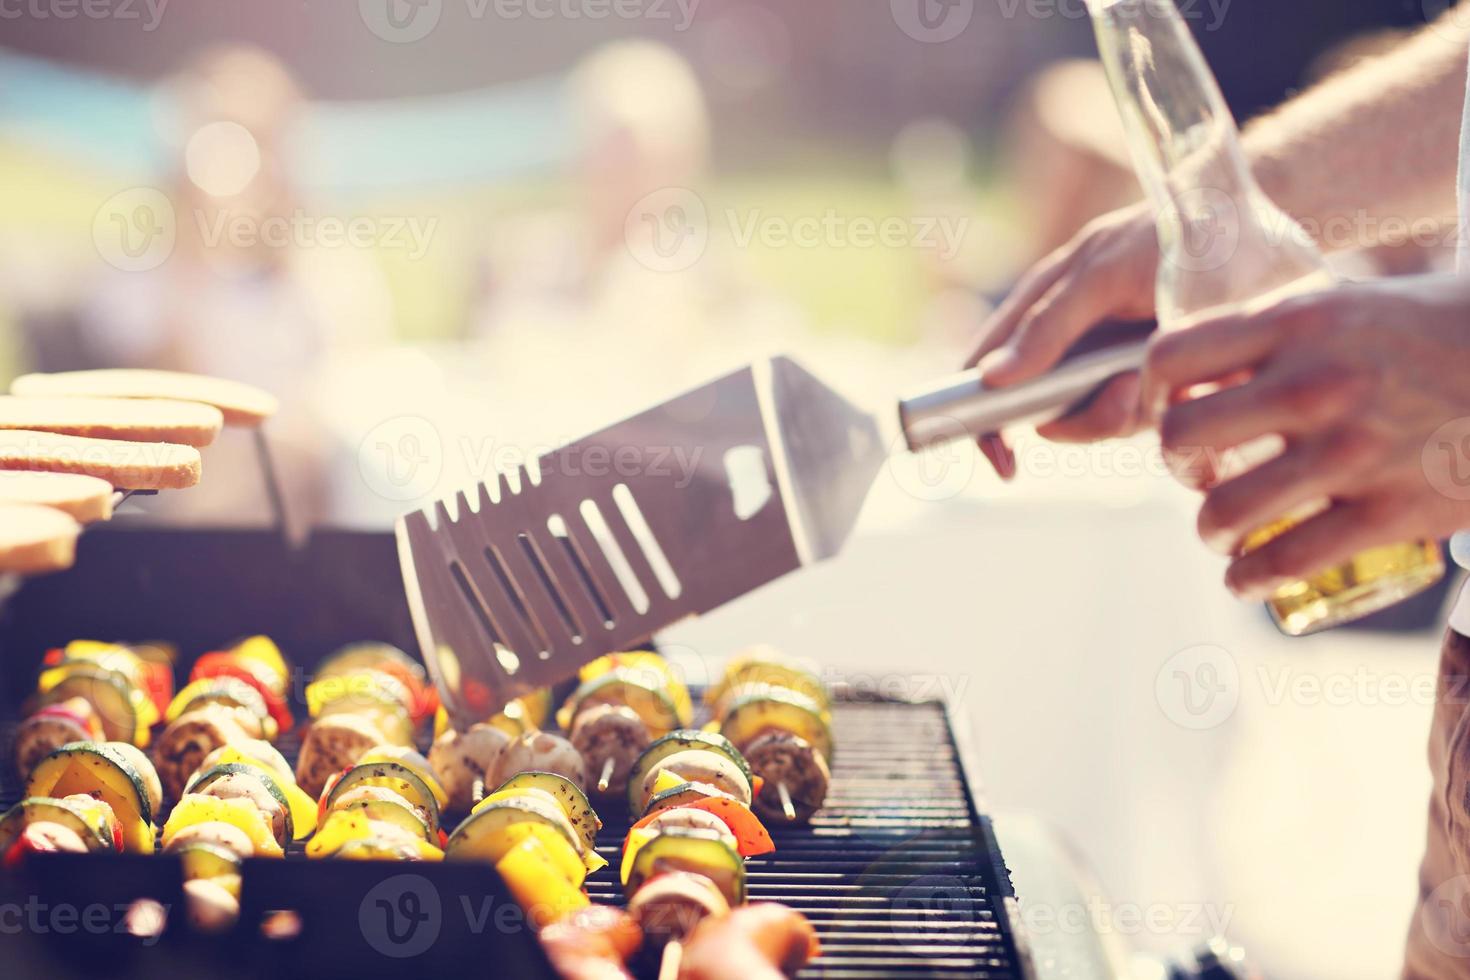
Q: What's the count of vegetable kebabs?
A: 11